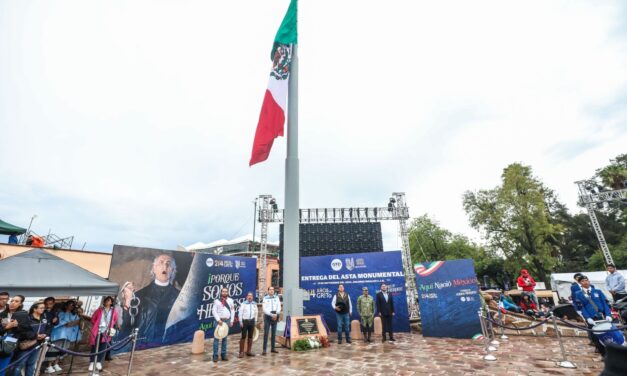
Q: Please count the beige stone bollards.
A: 3